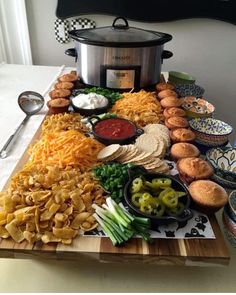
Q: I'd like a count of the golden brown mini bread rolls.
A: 13